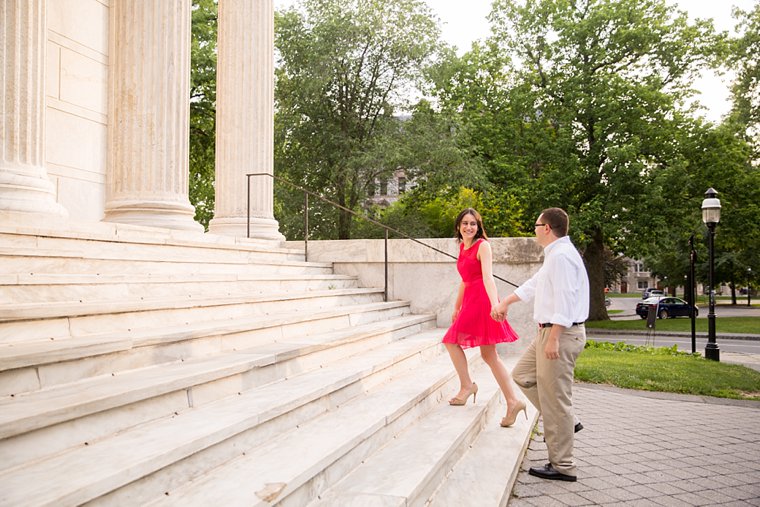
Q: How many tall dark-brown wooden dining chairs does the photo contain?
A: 0